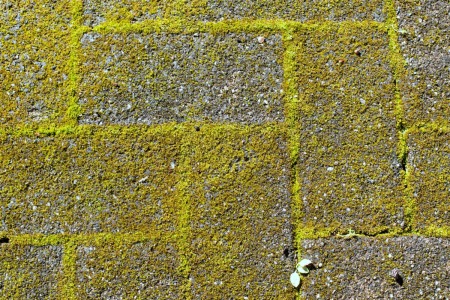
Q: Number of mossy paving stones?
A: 11